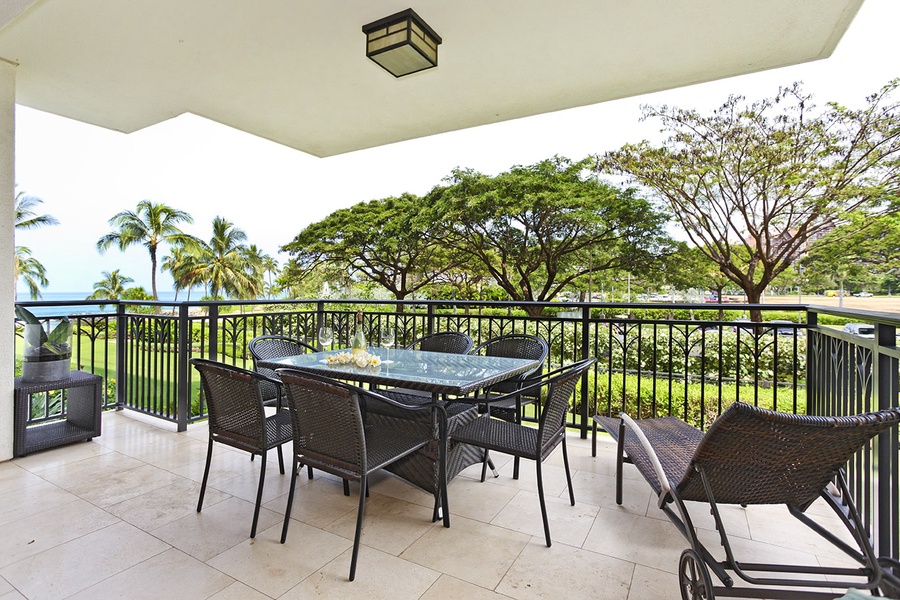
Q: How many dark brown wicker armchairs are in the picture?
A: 6